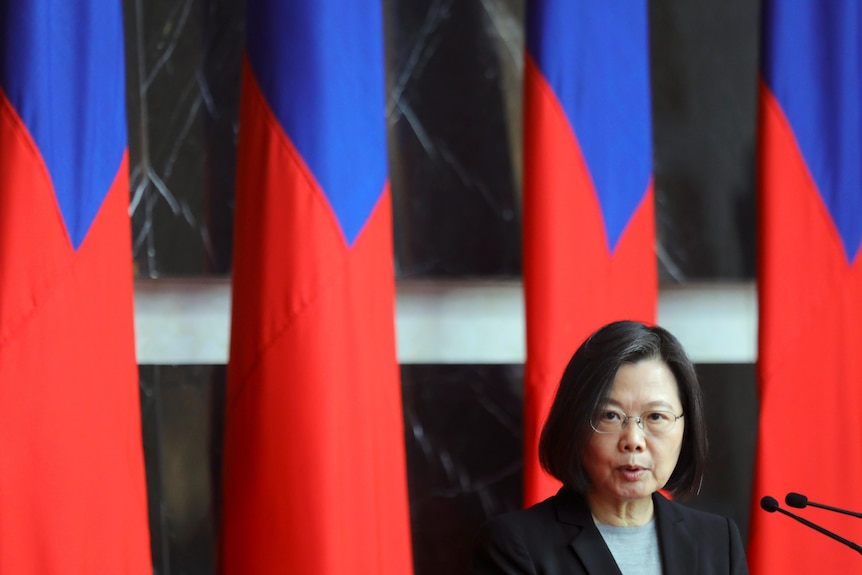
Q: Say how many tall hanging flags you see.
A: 4